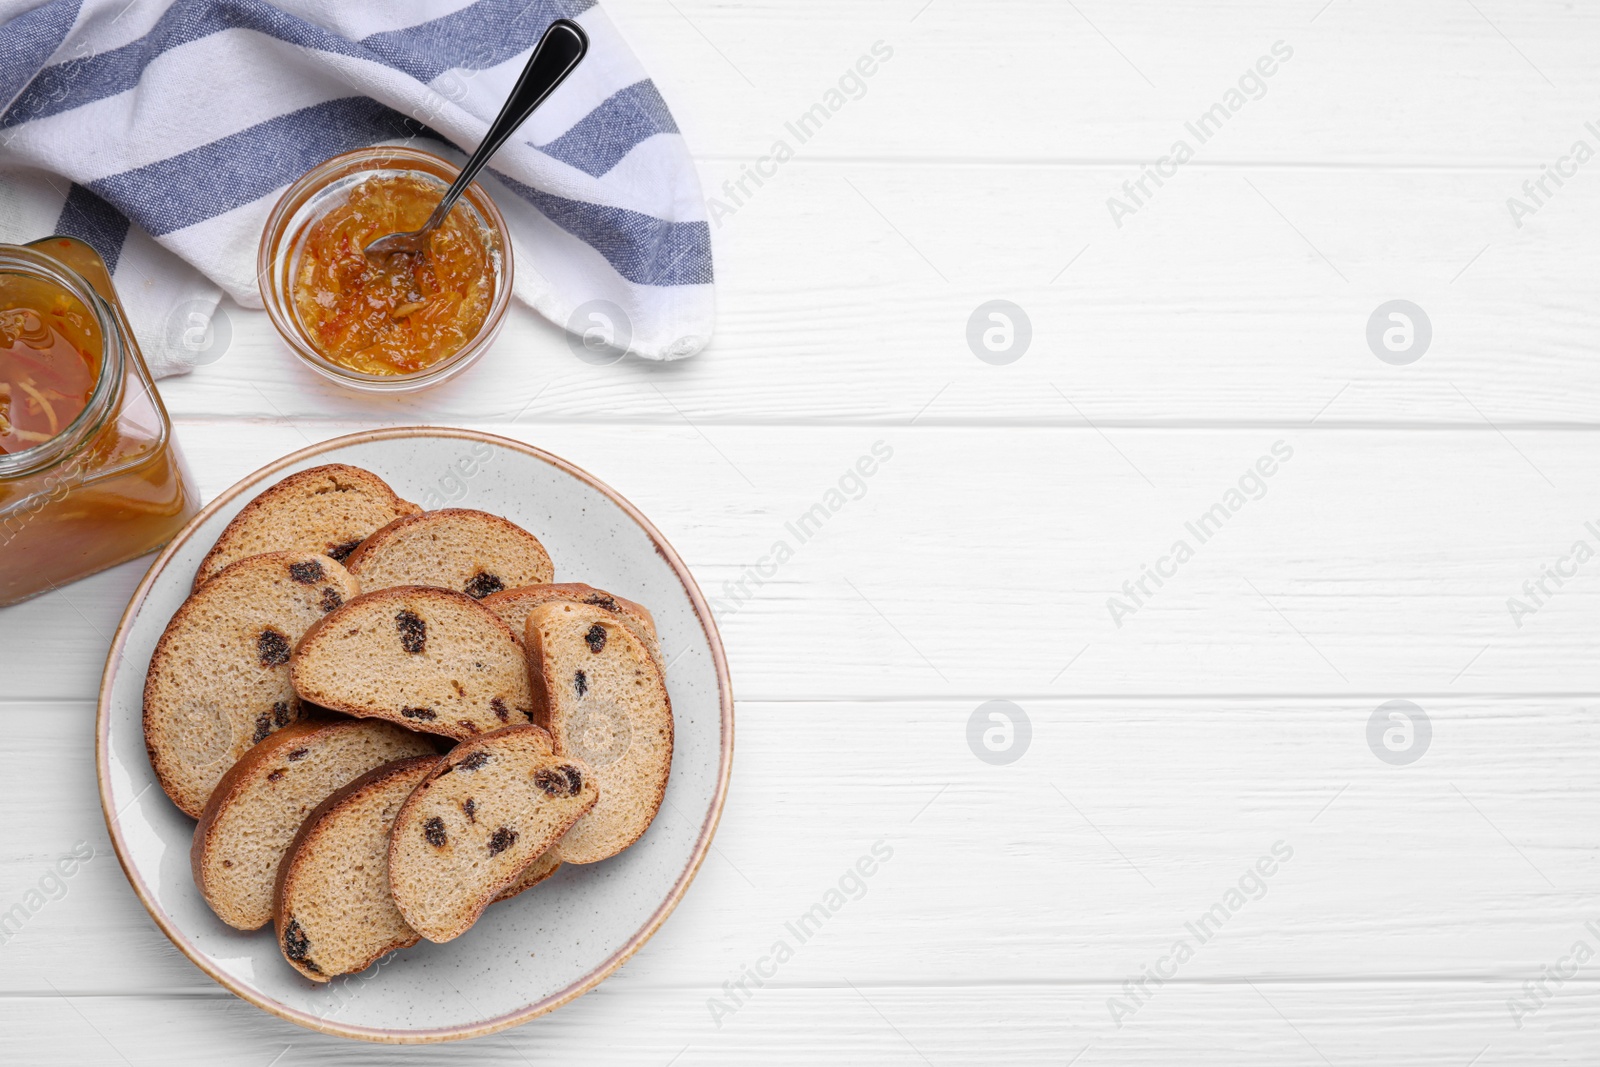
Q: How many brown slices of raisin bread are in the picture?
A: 9